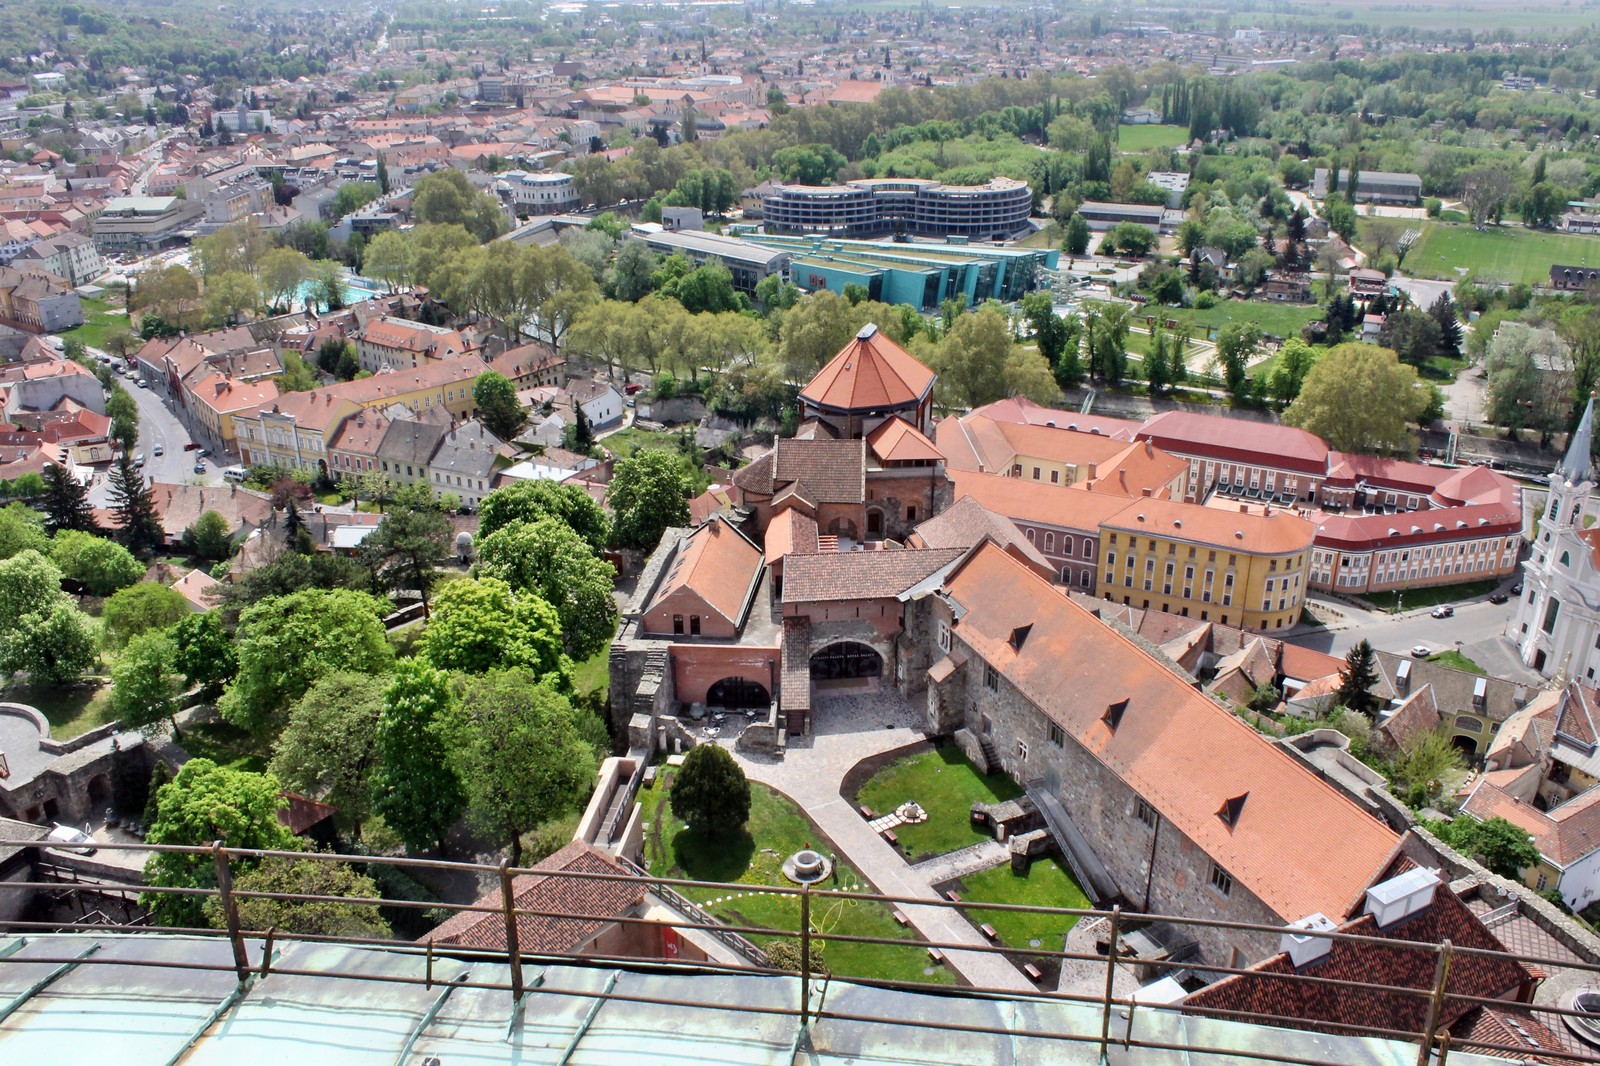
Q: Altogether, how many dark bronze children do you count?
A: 0